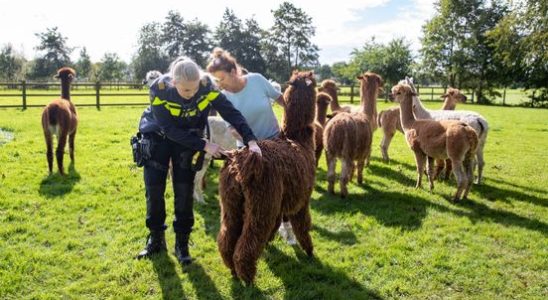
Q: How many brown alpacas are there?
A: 7